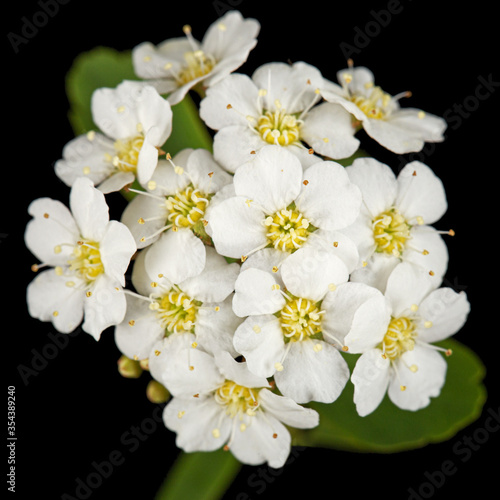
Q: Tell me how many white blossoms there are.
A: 12